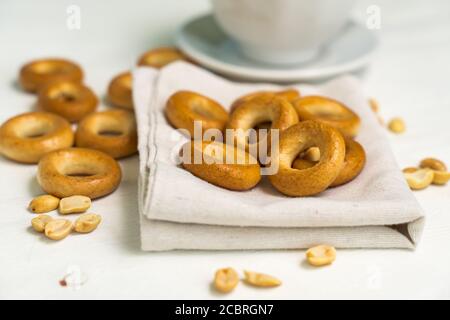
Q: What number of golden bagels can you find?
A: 14